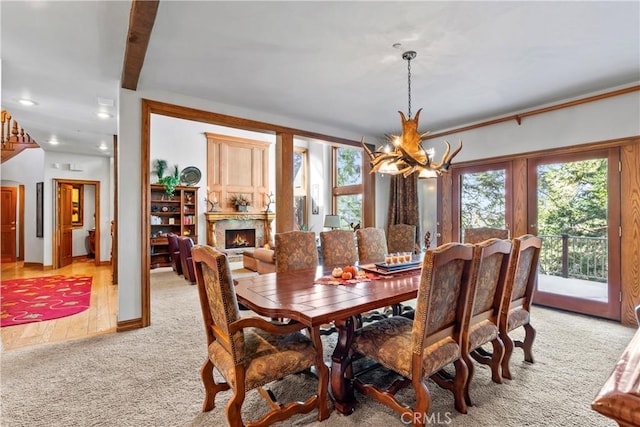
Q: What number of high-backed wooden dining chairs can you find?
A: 9